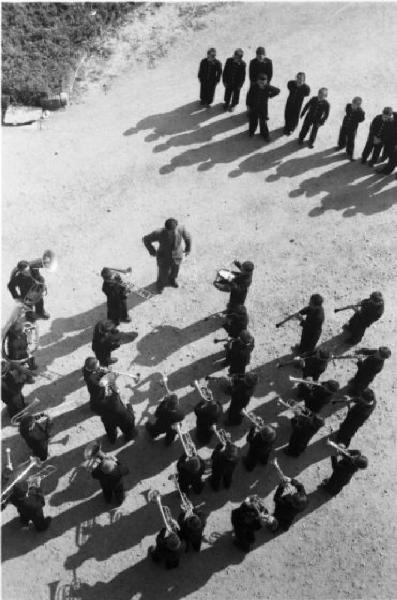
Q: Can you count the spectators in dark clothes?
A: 9